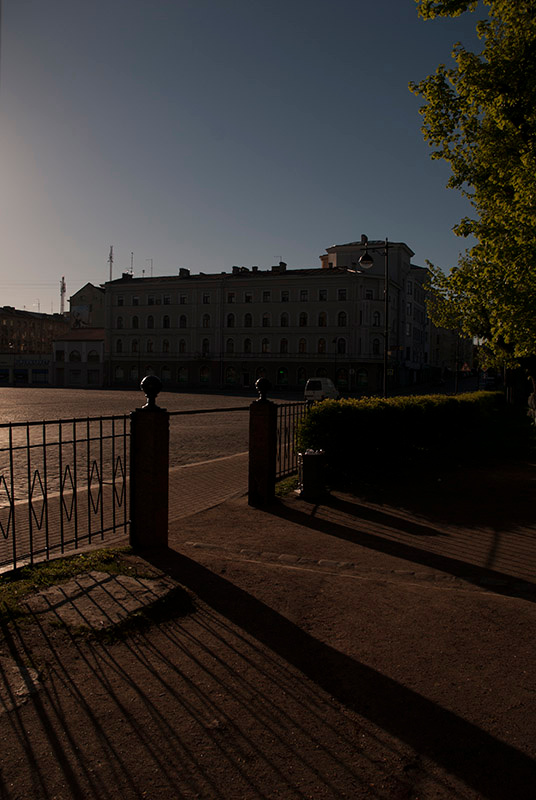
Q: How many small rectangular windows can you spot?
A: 14